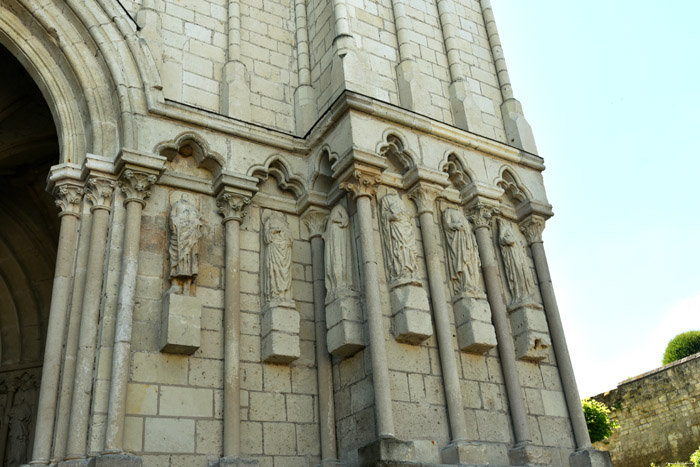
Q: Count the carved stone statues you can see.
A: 6